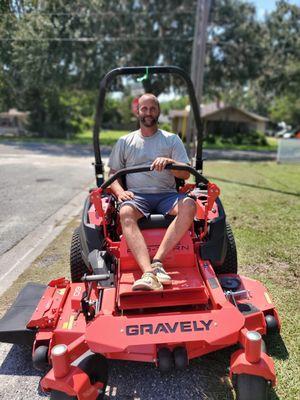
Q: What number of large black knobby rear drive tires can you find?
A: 2